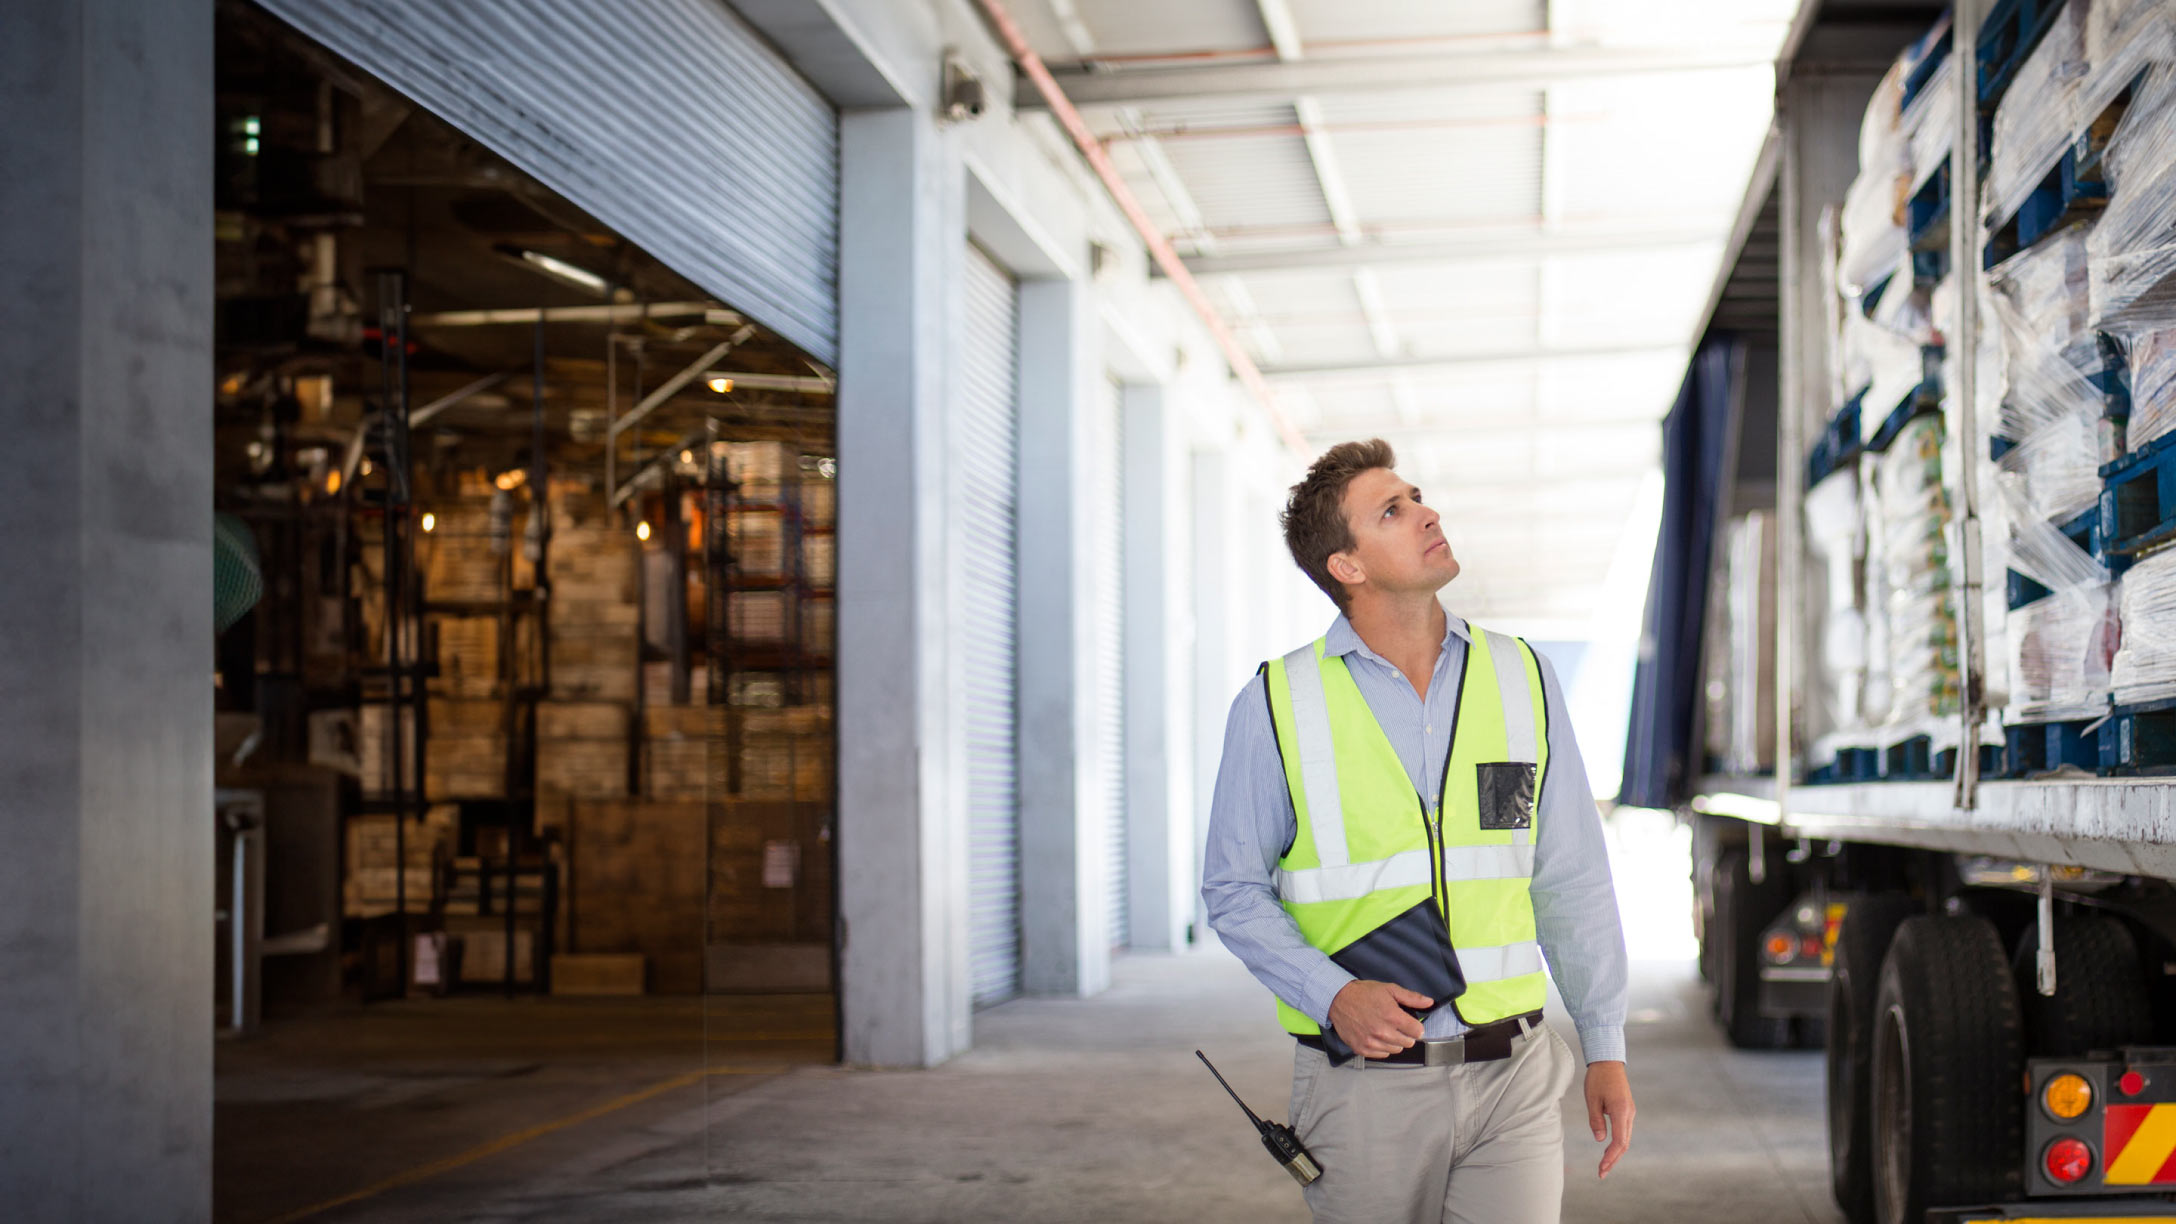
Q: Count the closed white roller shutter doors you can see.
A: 2